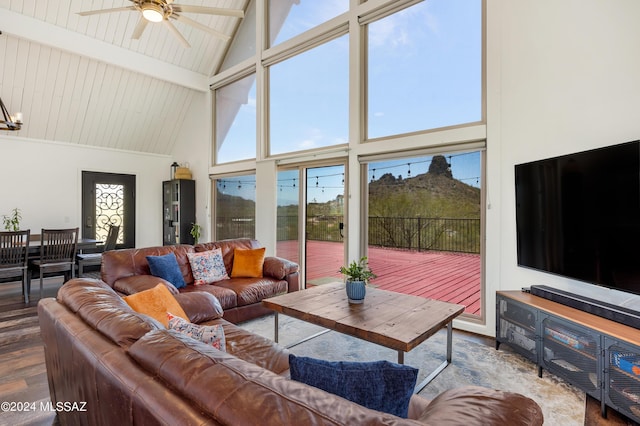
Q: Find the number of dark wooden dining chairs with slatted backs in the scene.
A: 3